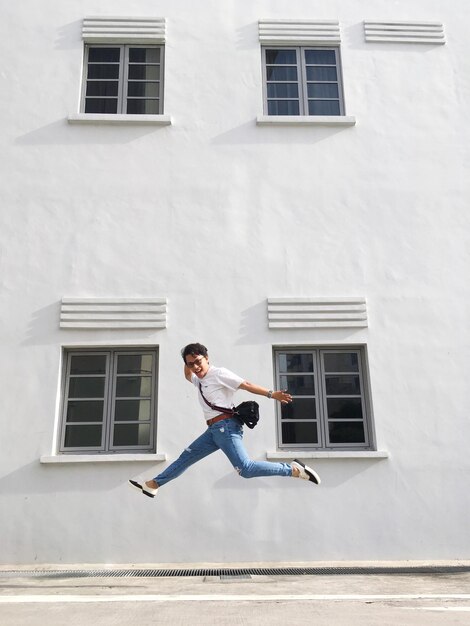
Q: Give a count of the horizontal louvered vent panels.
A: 5